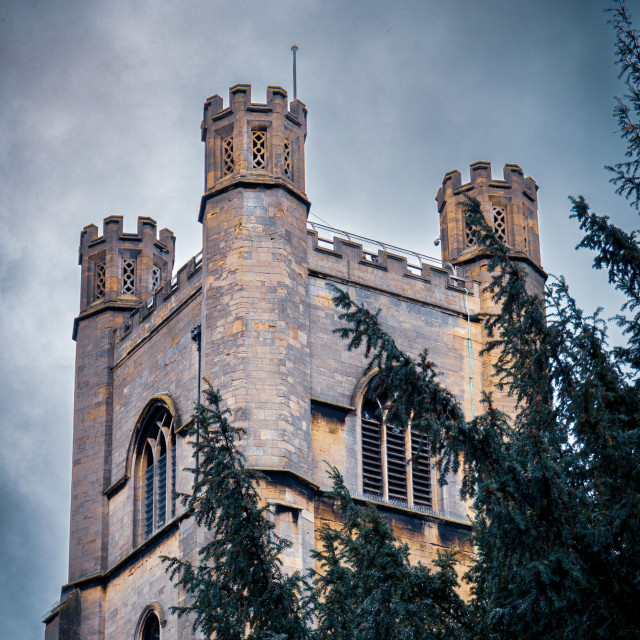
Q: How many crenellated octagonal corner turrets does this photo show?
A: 3